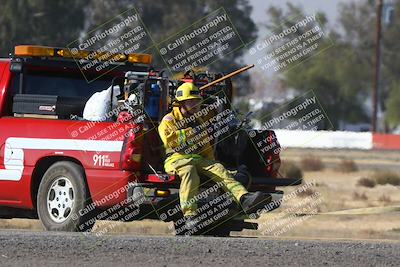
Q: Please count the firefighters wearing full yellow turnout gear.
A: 1